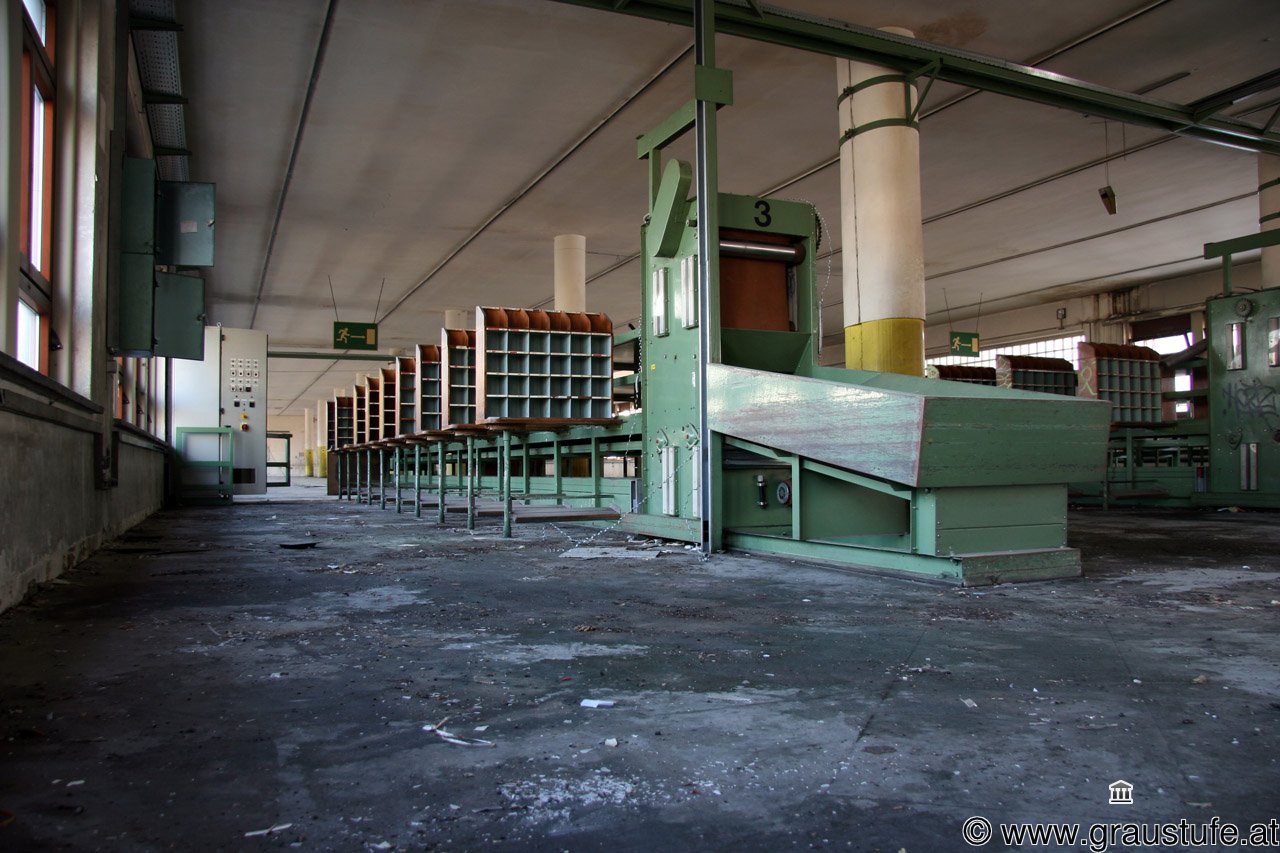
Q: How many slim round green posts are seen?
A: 10